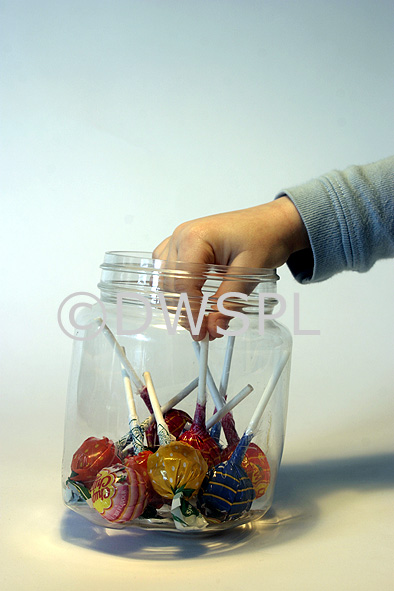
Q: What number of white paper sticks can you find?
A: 9